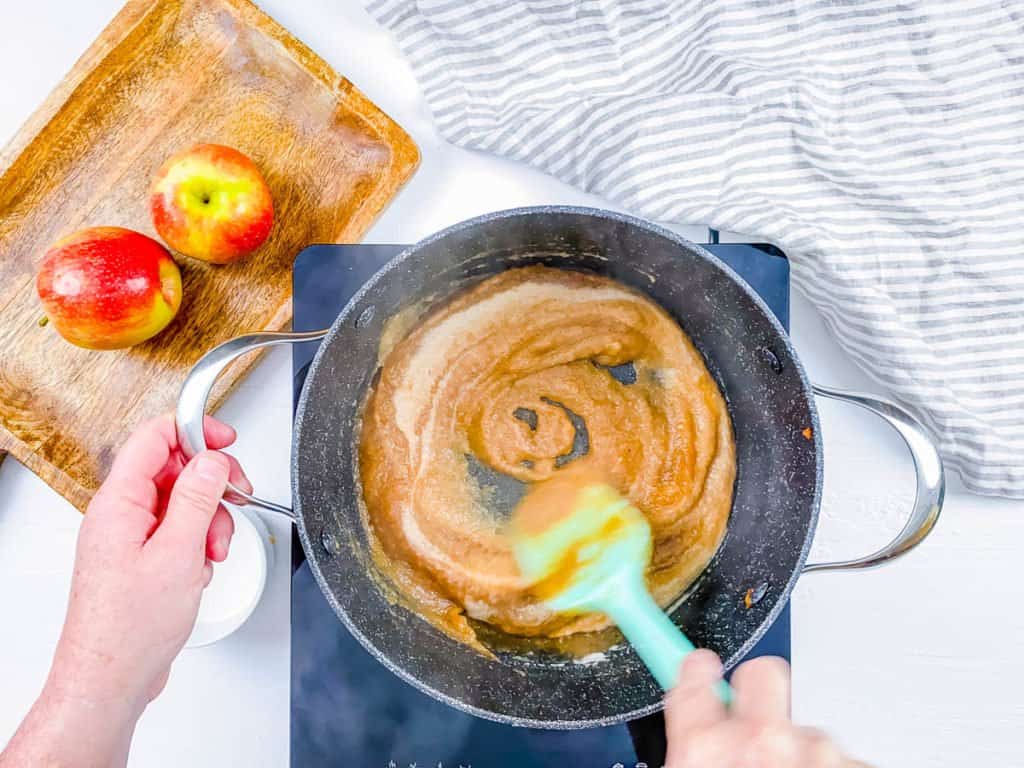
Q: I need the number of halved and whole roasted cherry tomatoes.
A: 0